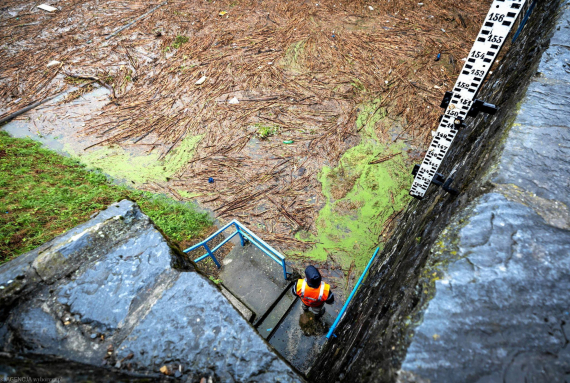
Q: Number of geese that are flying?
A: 0